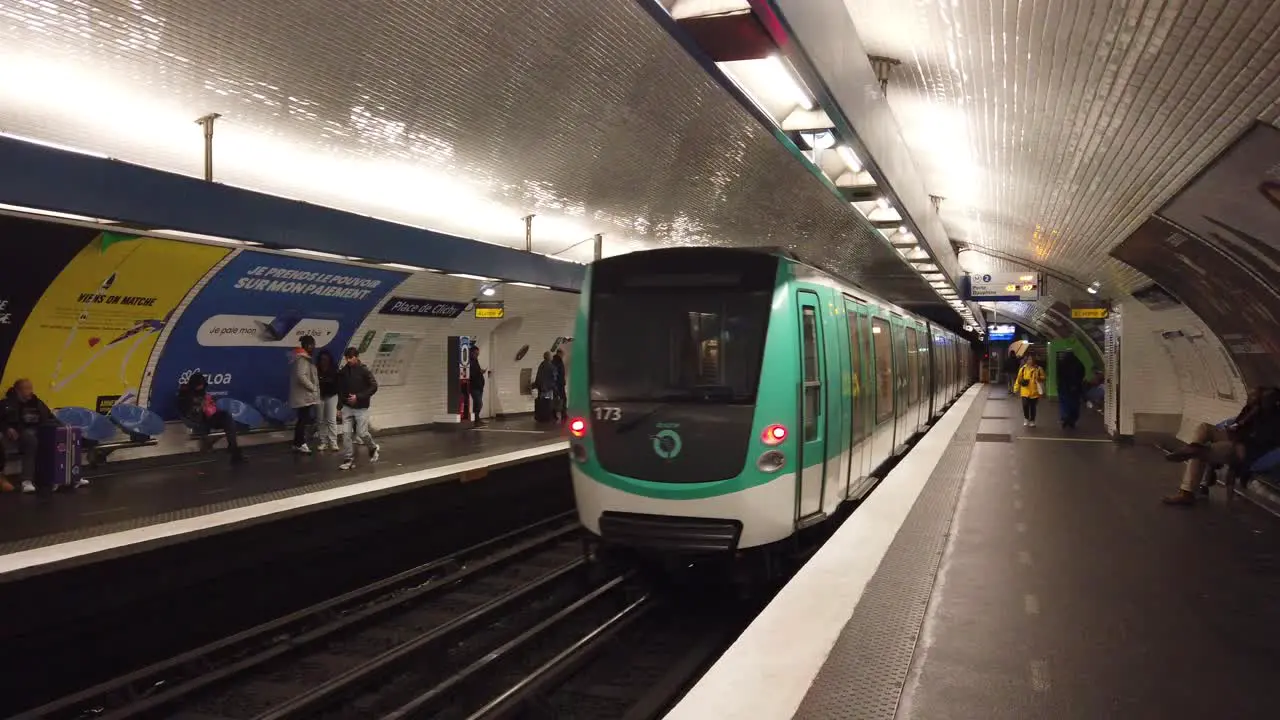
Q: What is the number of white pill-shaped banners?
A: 1